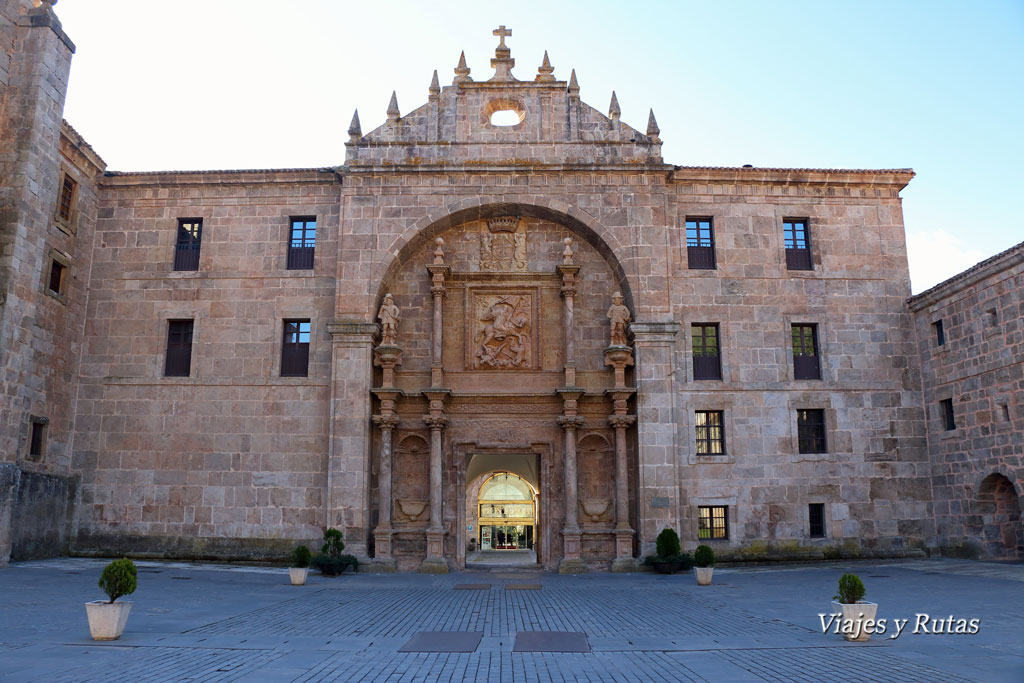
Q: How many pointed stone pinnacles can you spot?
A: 8